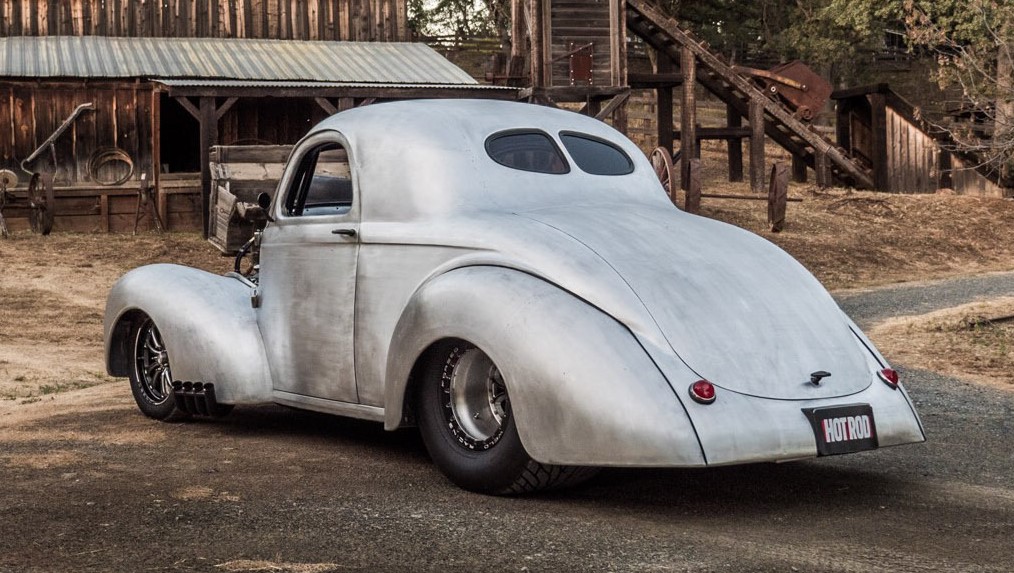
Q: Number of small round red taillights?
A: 2